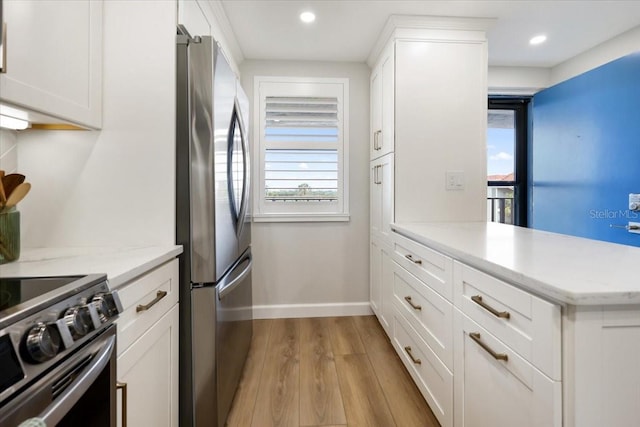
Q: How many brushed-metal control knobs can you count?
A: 3